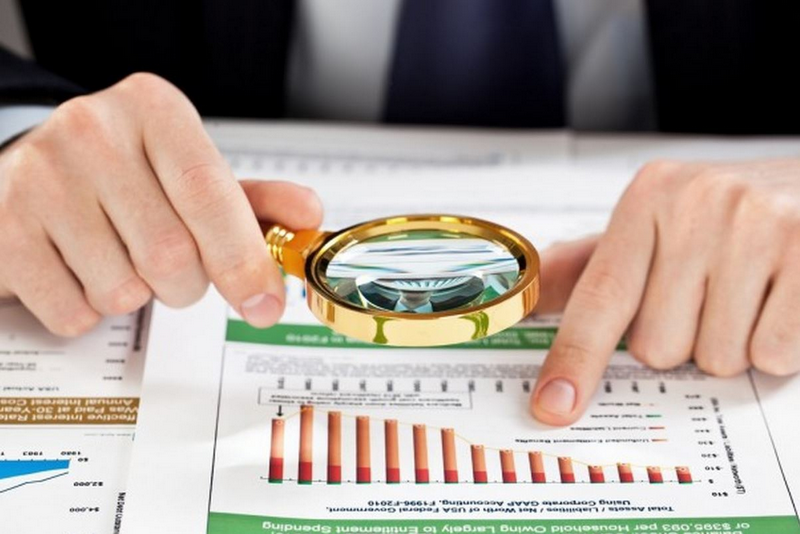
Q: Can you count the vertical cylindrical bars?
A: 15